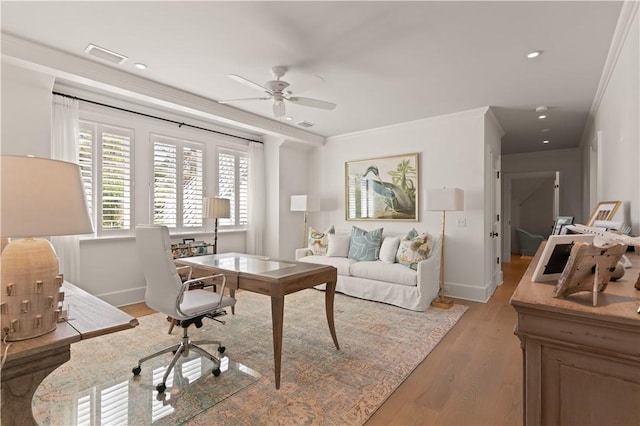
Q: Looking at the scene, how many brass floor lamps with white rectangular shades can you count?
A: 2